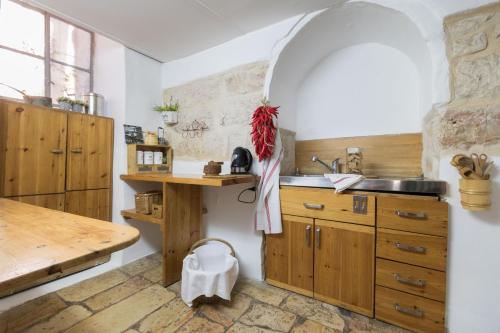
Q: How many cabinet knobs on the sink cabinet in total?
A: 7